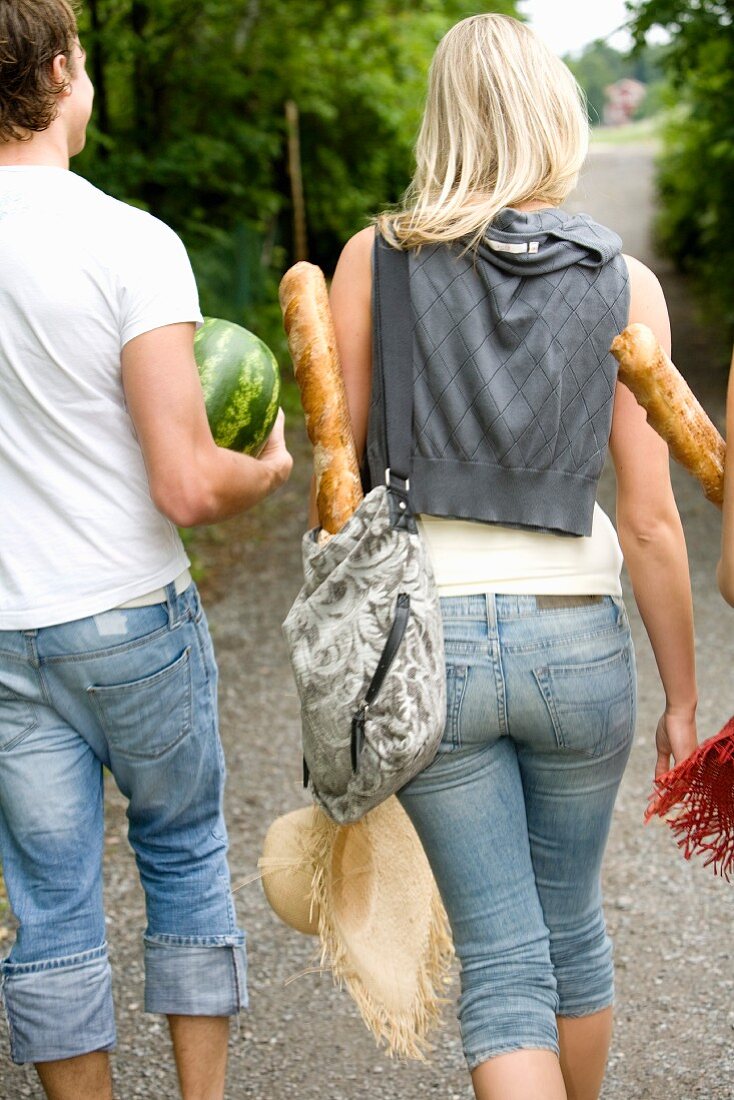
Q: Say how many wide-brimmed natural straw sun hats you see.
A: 1